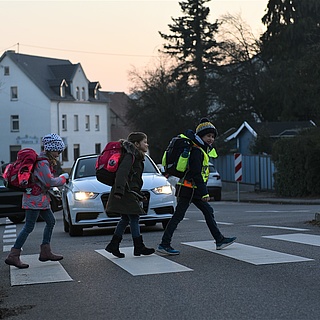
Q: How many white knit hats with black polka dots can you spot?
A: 1